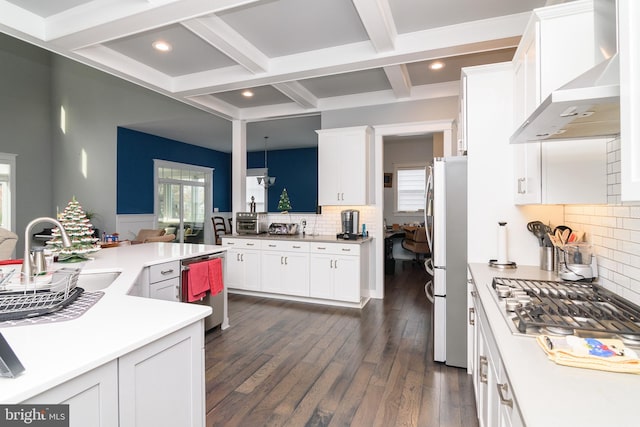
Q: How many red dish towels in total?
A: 2